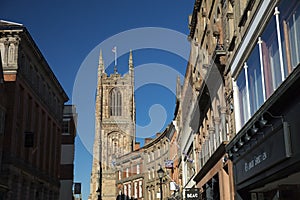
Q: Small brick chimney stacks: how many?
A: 3